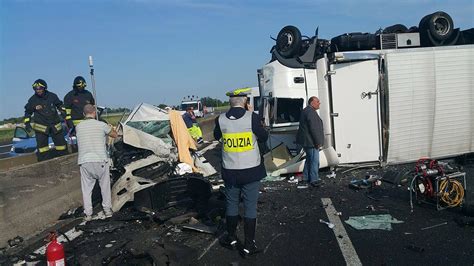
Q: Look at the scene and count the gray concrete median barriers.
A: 1